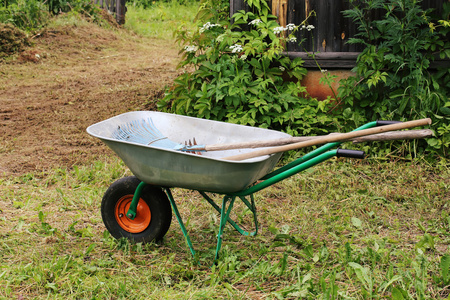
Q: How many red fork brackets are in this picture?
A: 0